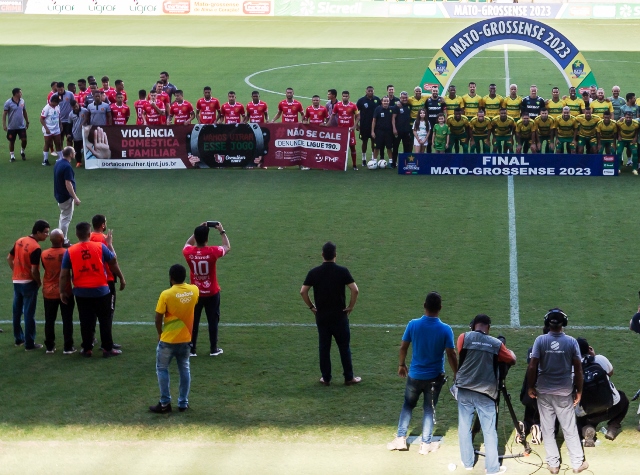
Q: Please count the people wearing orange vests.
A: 4